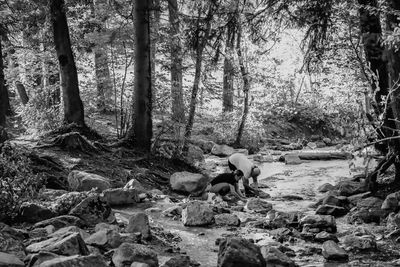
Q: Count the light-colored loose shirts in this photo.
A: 1